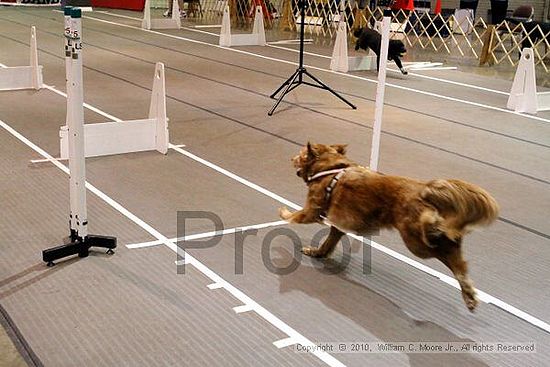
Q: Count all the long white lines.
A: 4